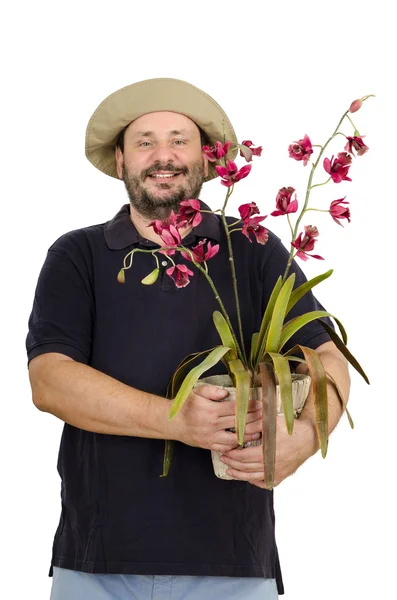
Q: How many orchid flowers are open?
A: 15